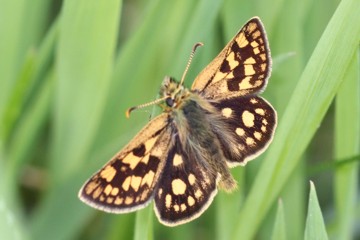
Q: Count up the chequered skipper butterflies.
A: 1